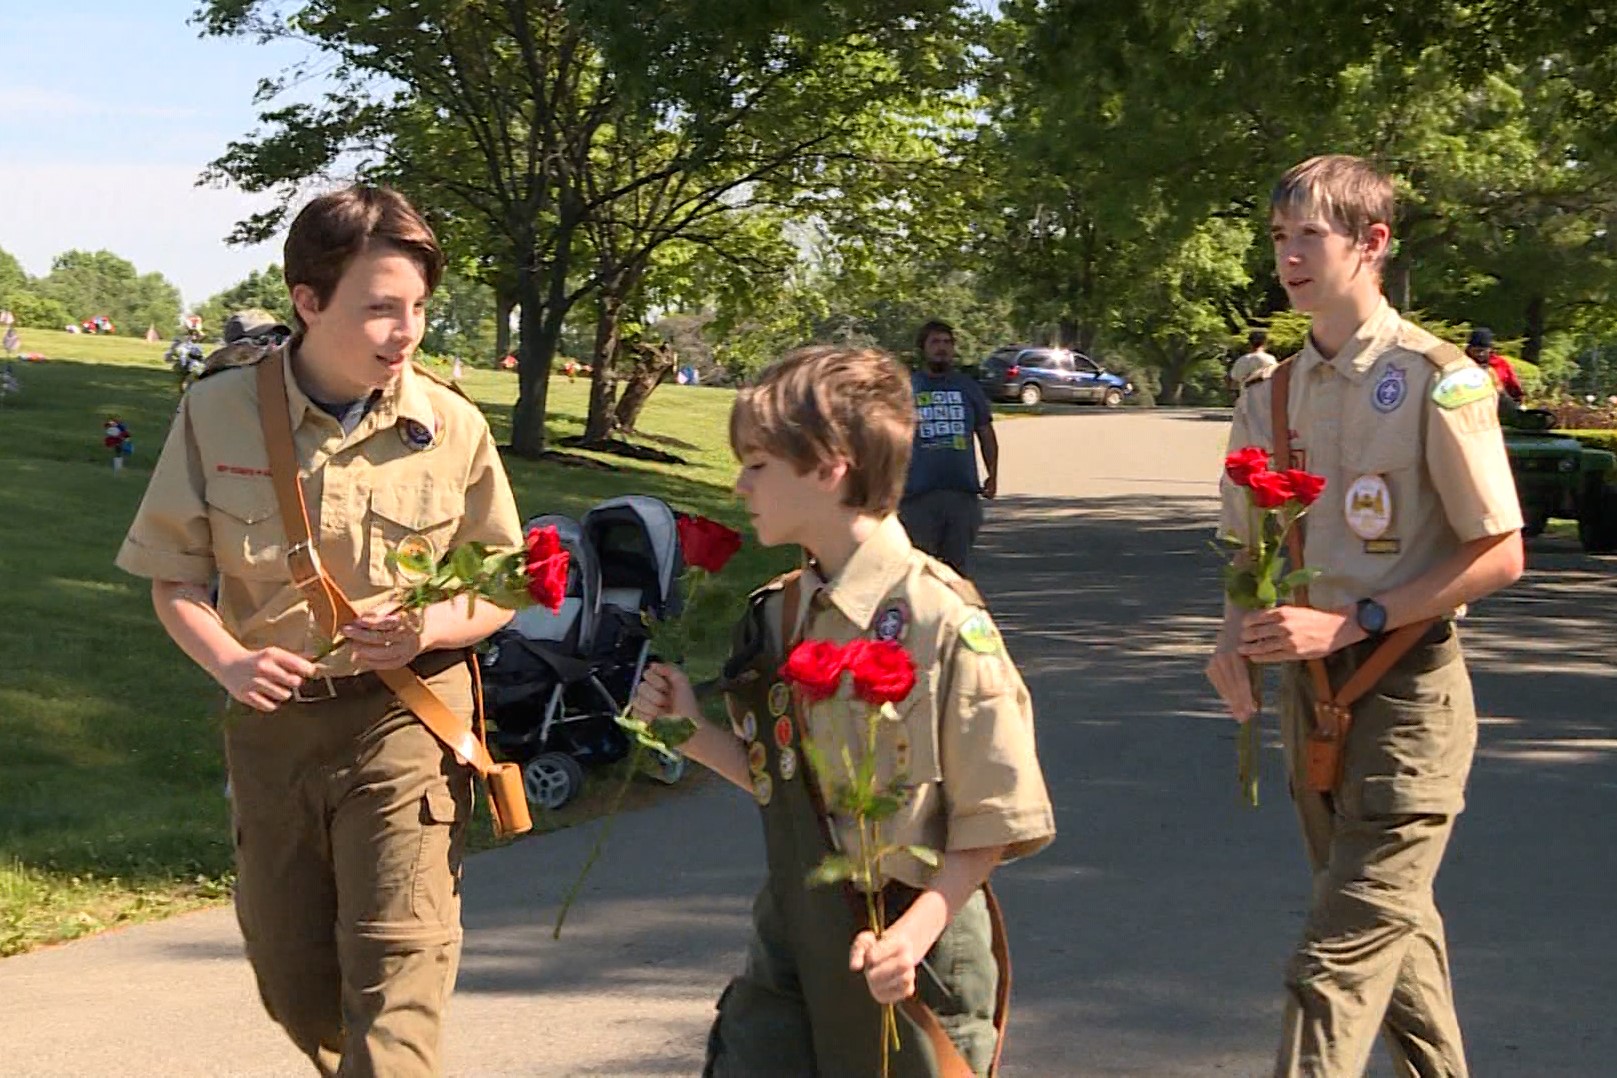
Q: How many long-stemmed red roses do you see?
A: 8